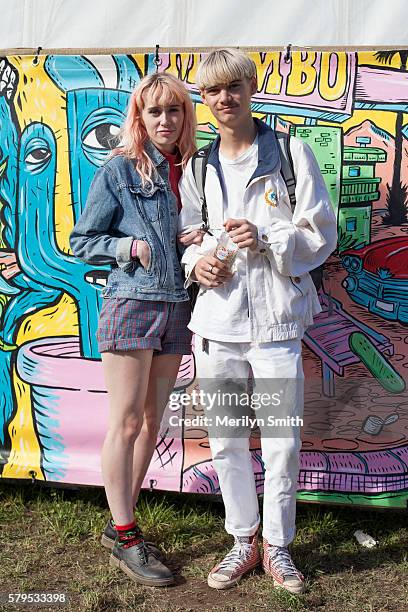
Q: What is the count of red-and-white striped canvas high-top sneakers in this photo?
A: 2